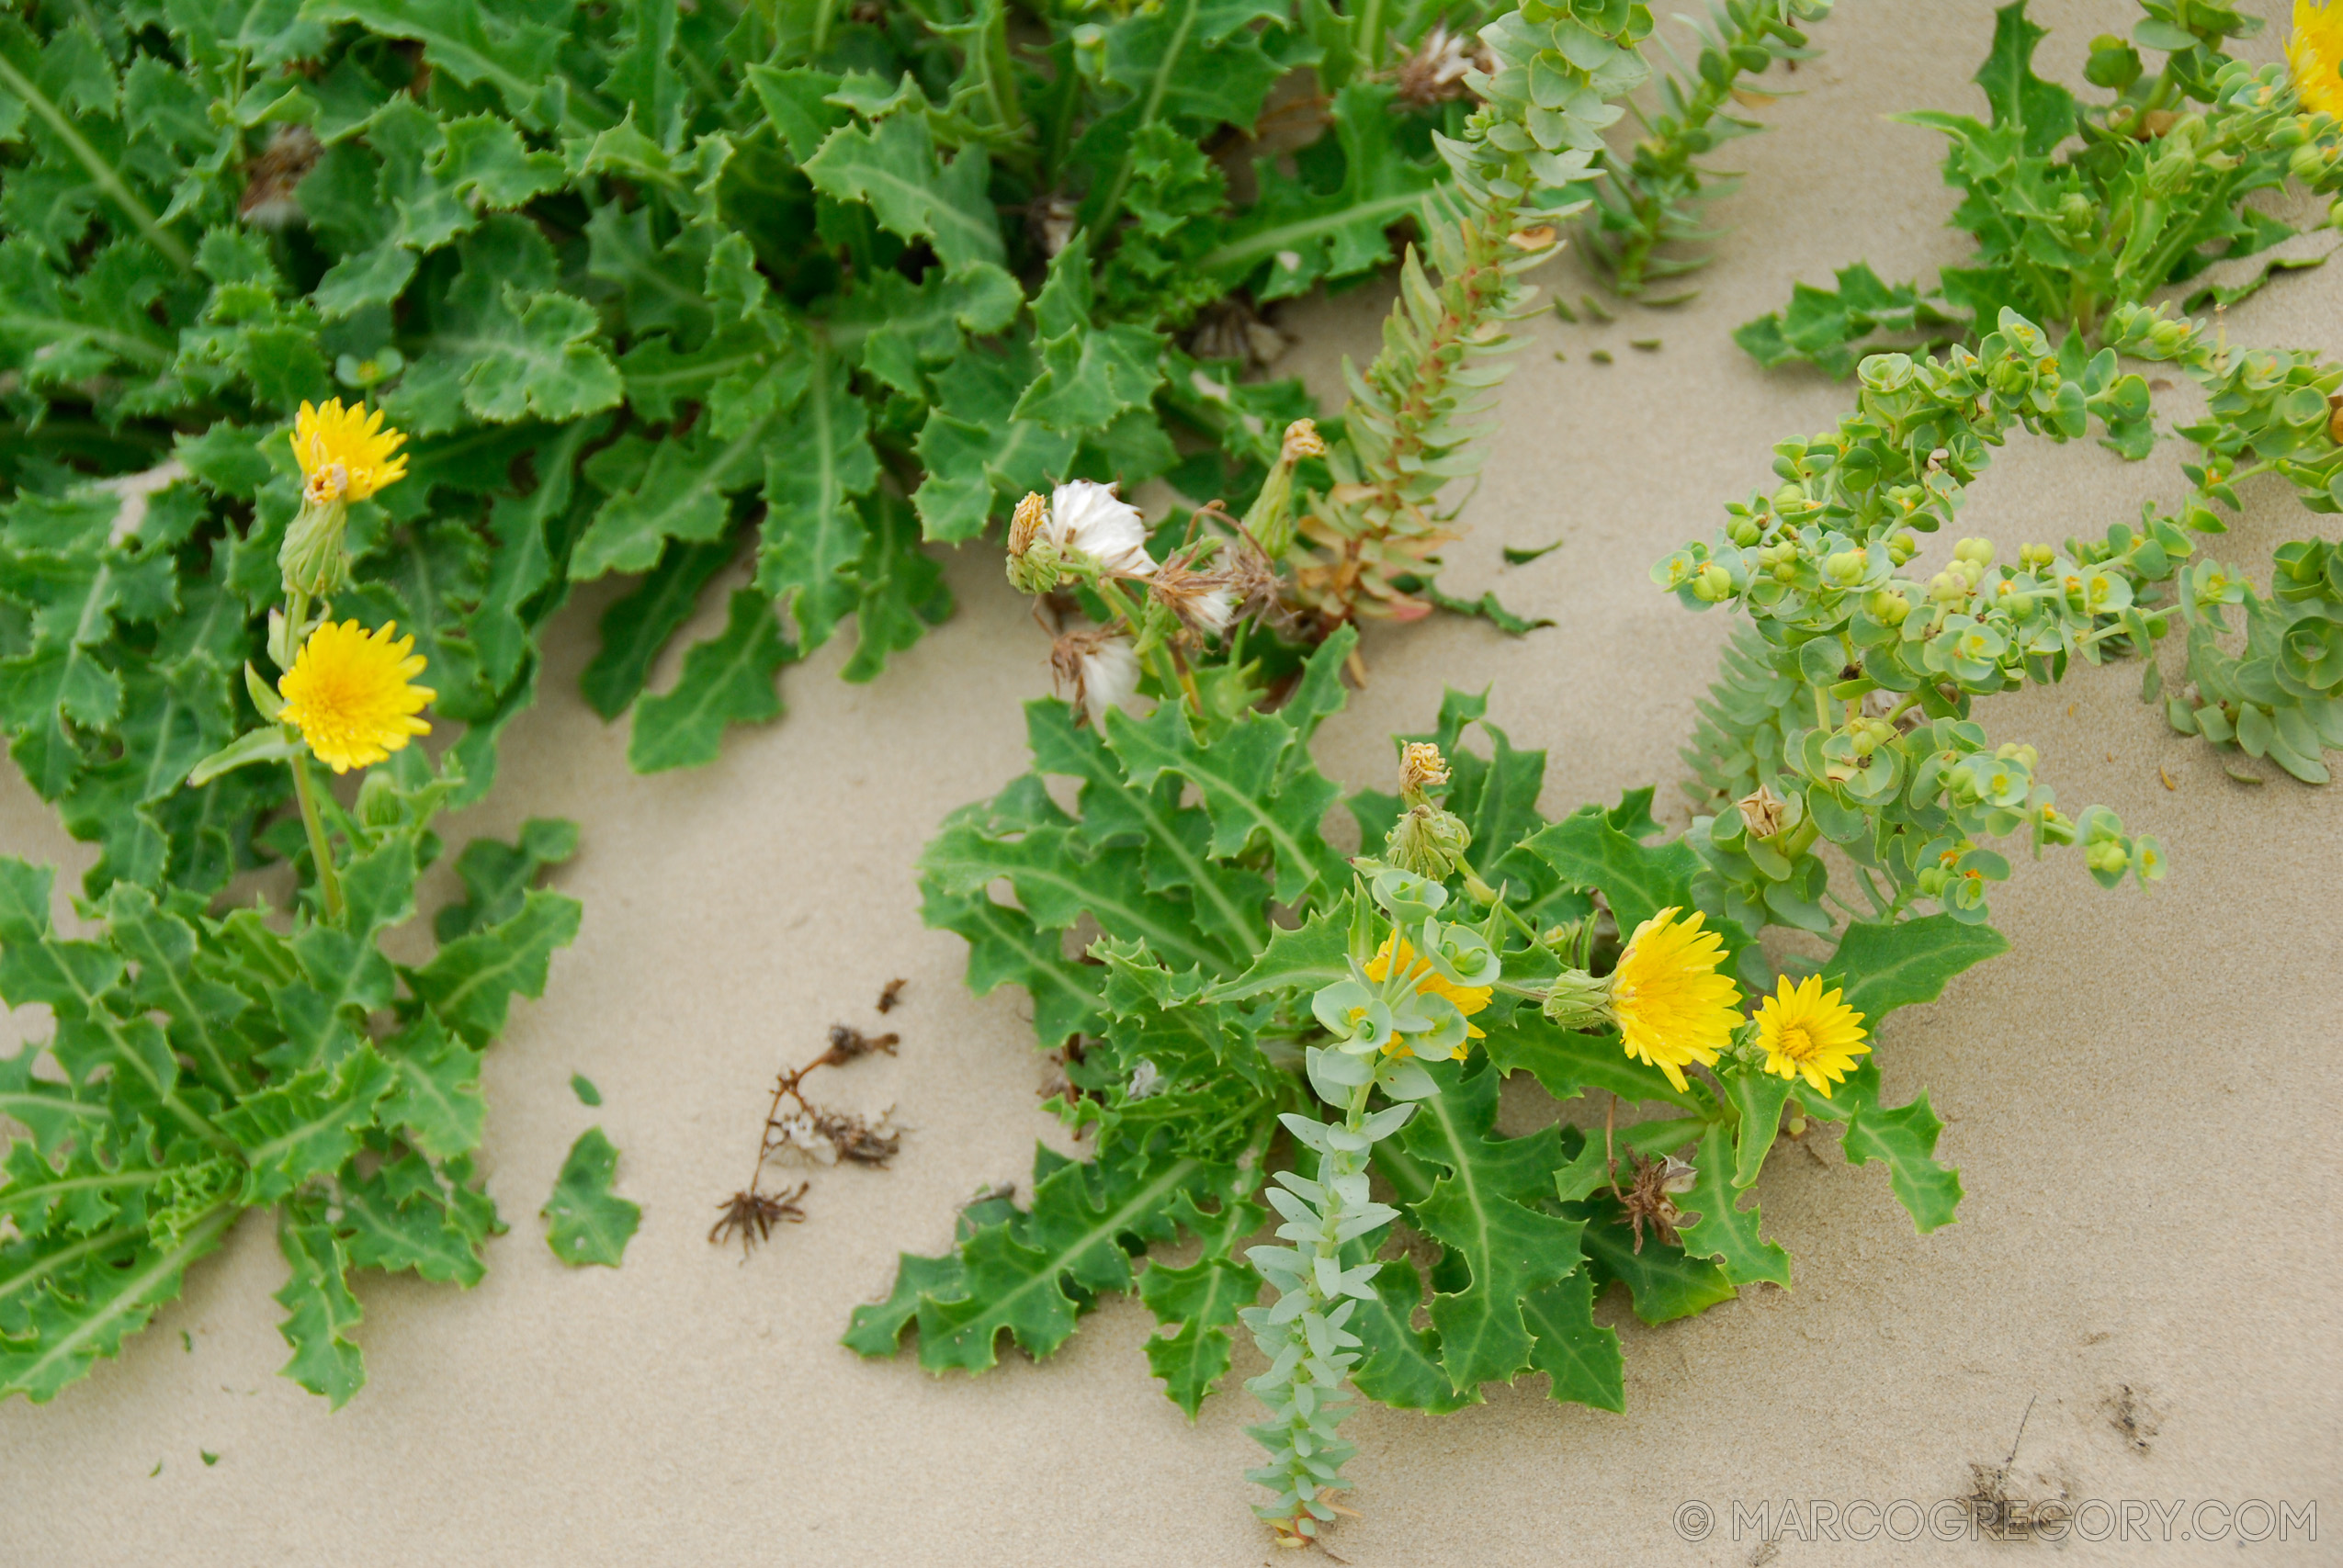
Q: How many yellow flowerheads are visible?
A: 6